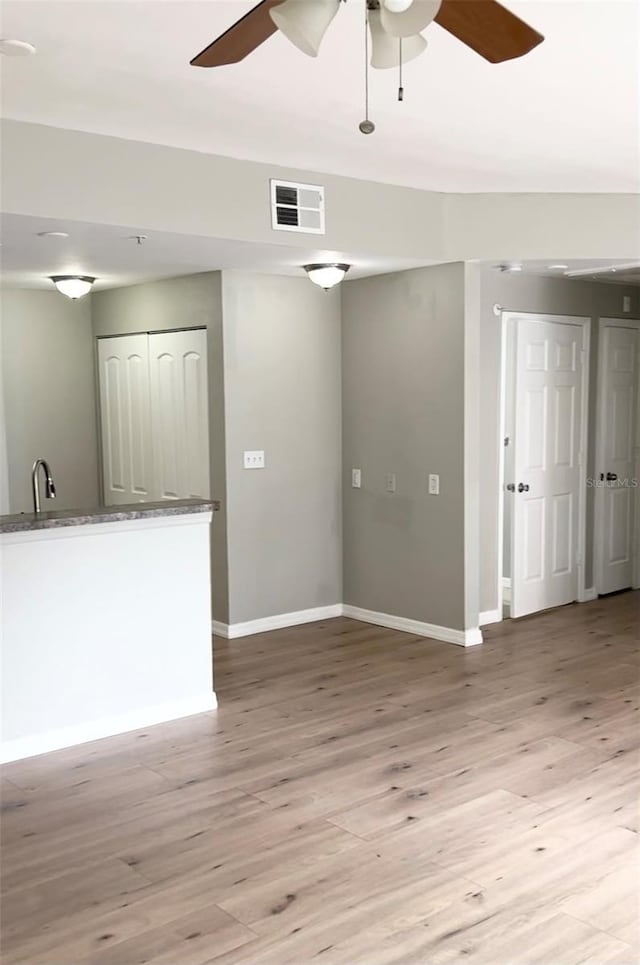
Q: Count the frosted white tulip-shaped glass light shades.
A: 3